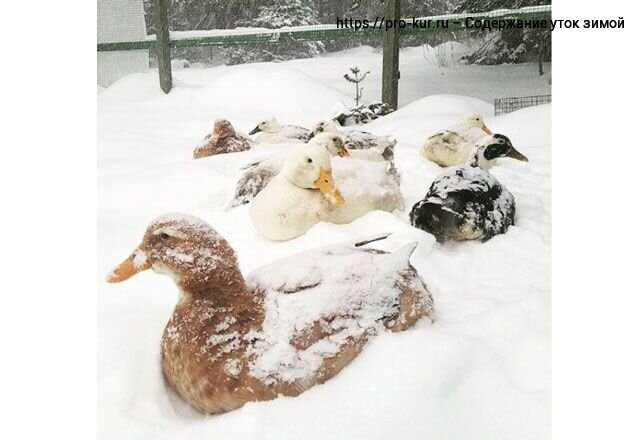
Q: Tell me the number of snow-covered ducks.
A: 8